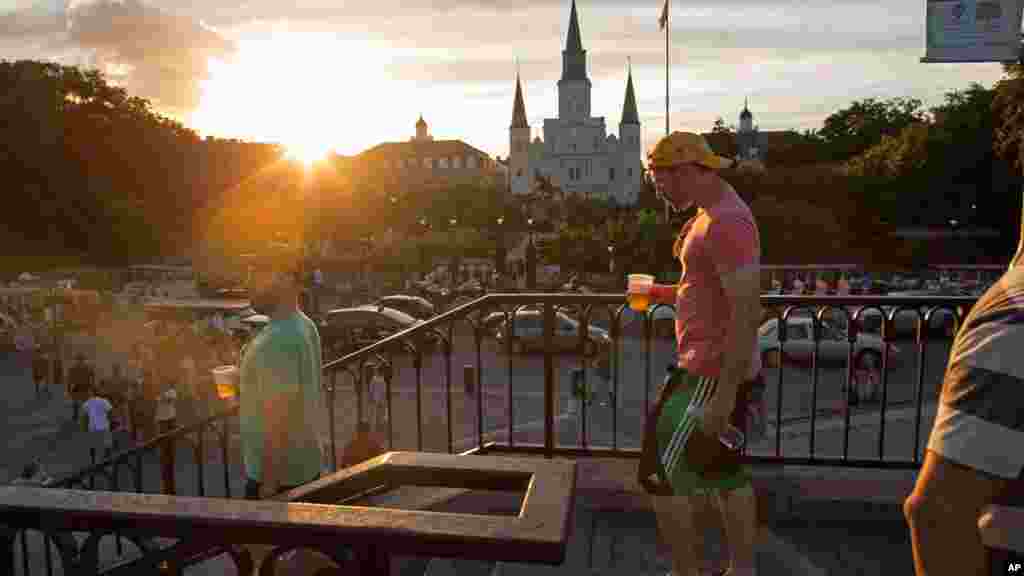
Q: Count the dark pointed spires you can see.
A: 3